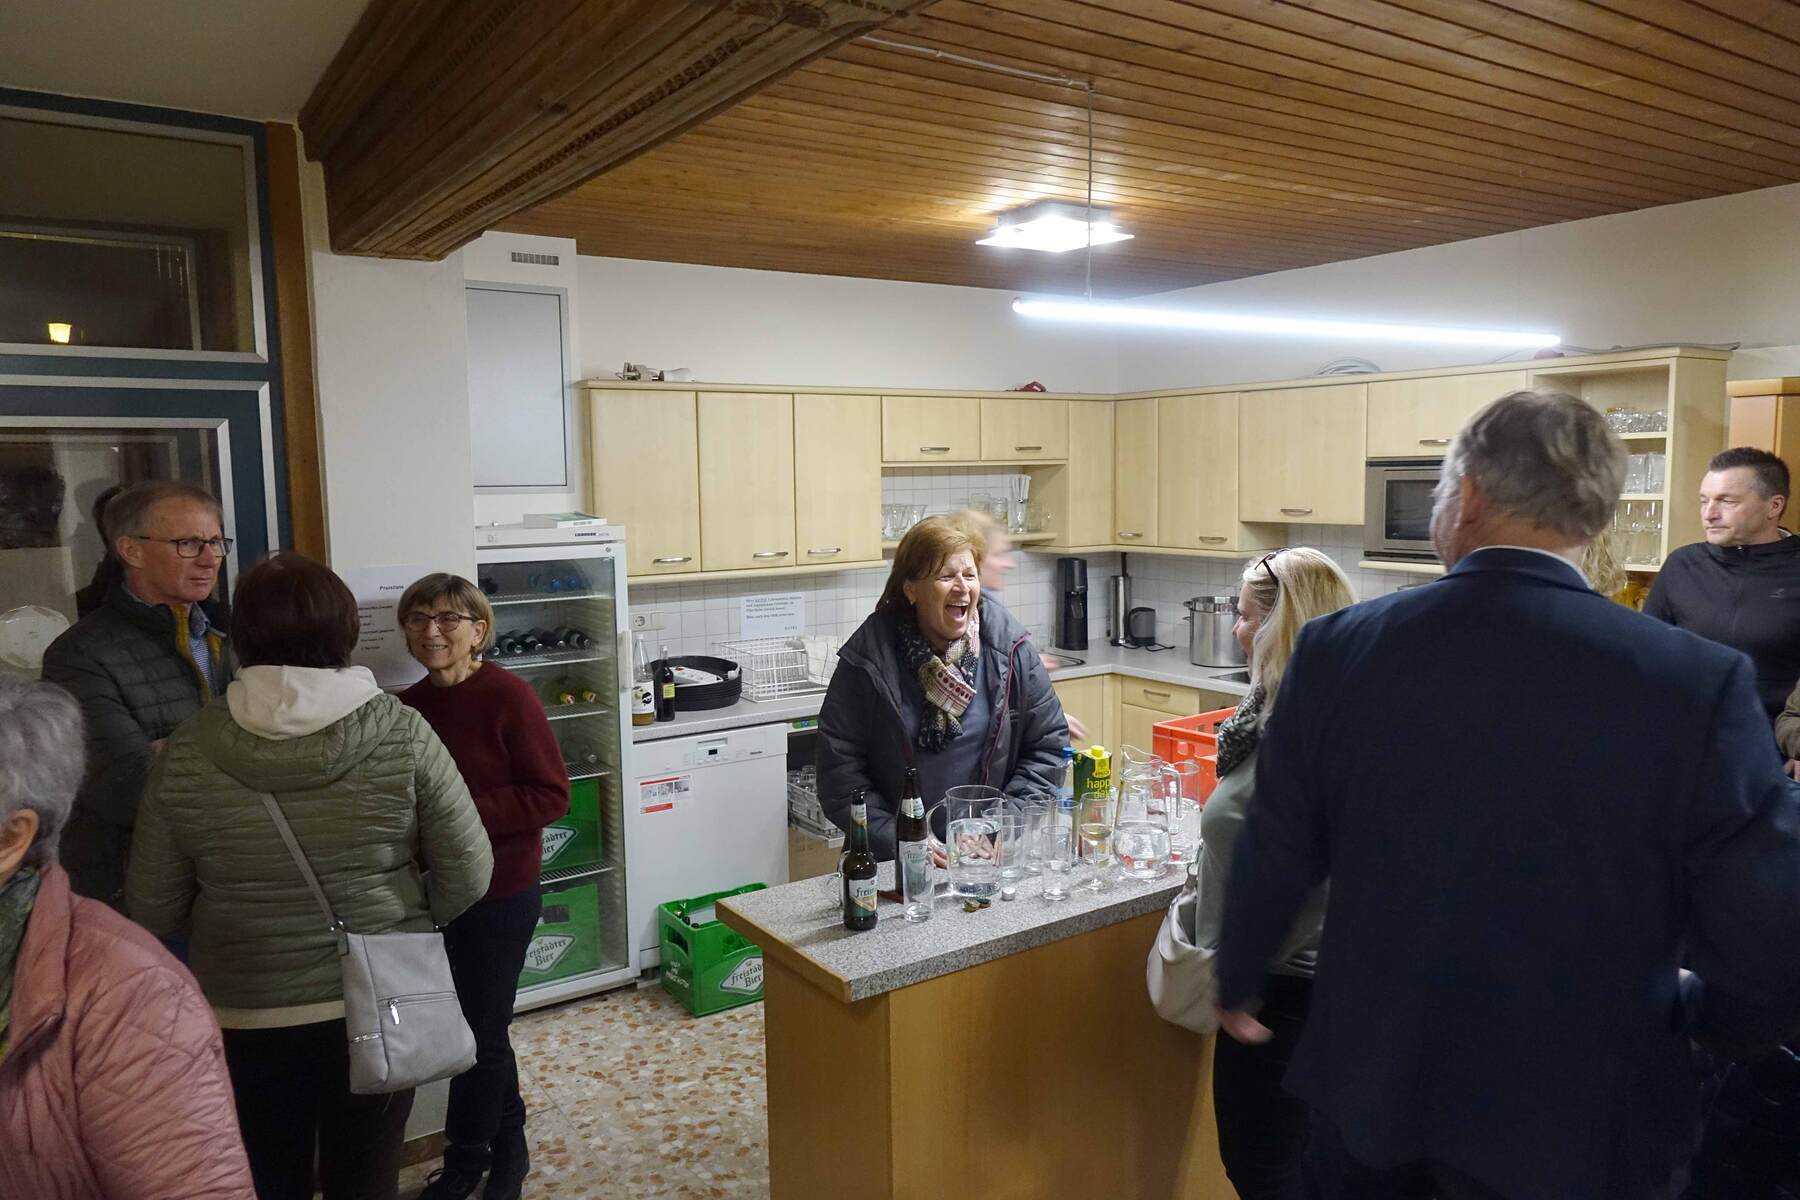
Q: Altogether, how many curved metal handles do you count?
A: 10